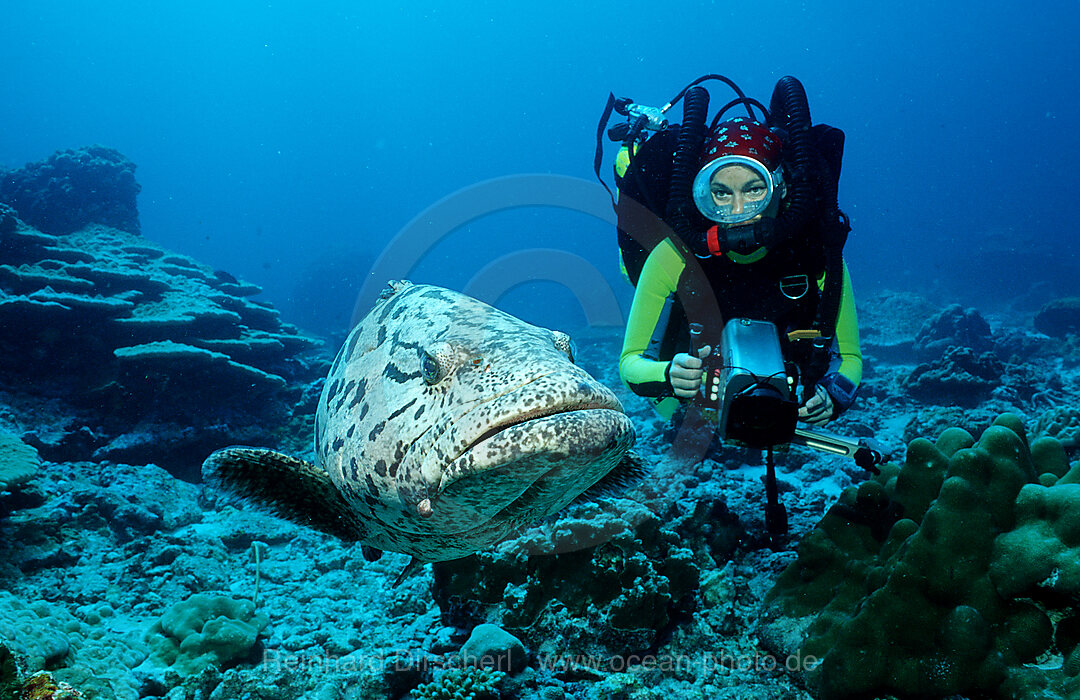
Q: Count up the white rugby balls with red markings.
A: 0